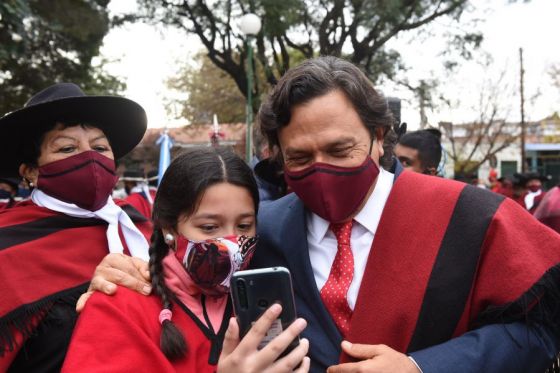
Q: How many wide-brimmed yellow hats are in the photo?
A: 0